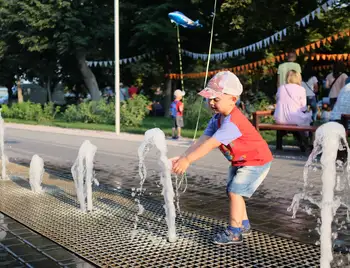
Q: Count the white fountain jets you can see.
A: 5